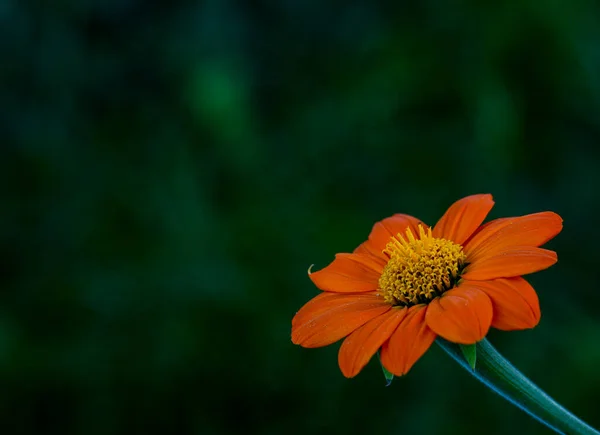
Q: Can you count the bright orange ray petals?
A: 11